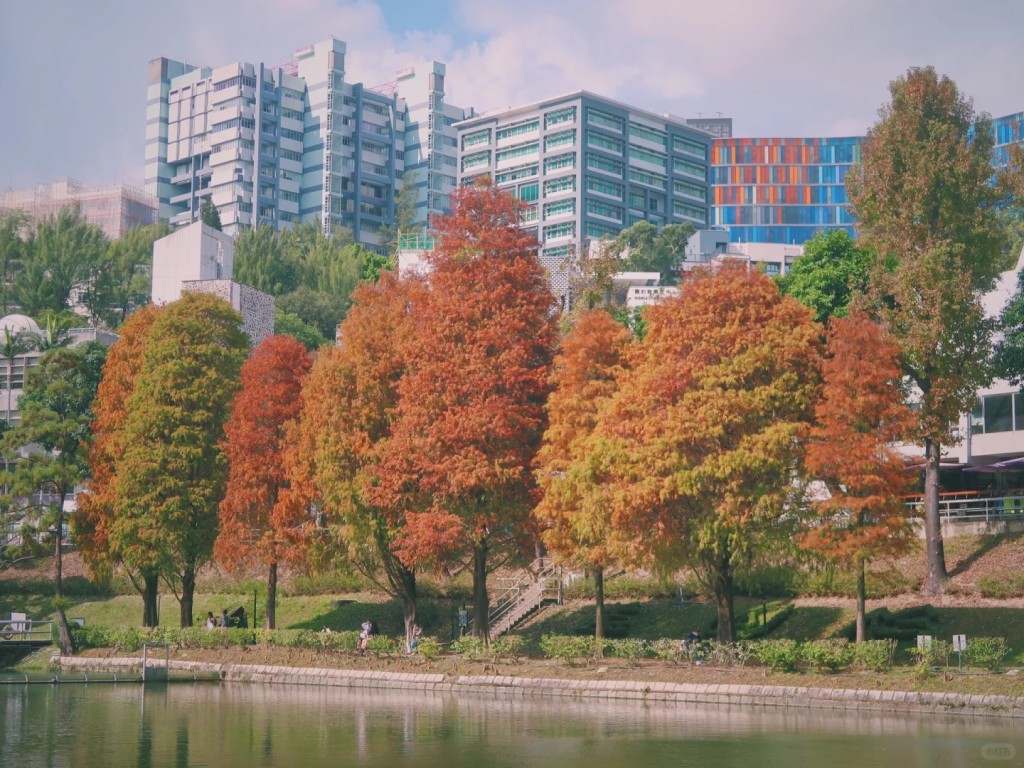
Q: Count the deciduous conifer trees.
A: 8